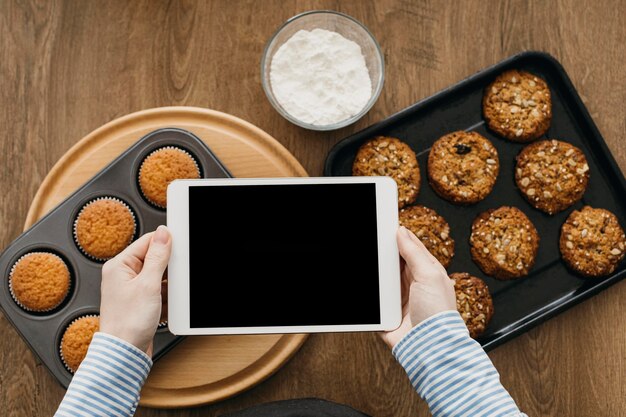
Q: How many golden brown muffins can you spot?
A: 4